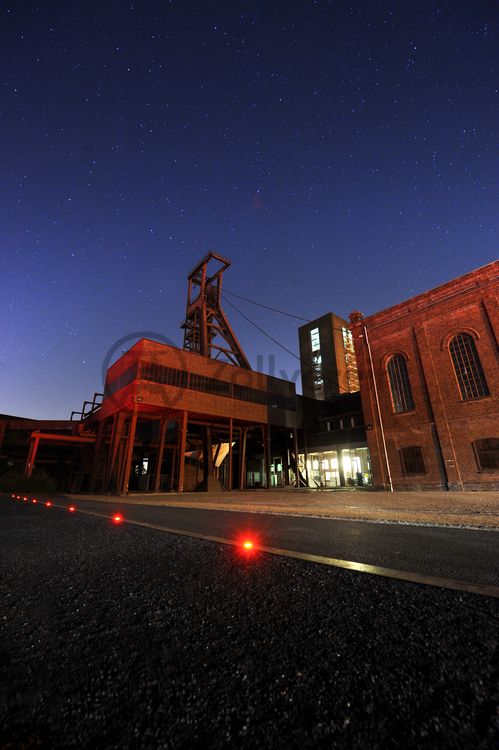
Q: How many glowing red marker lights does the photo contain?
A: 8